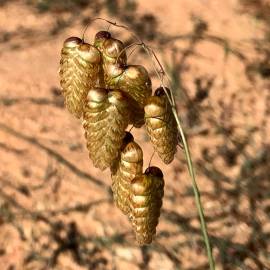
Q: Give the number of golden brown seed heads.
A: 7